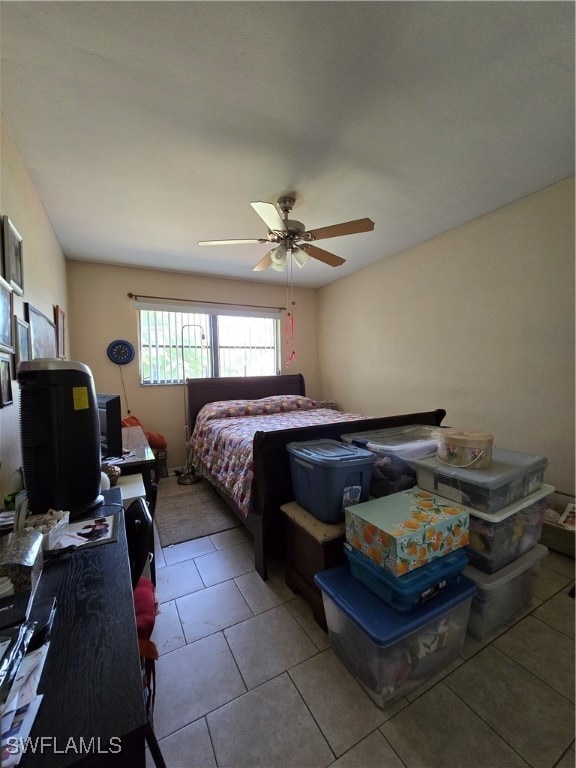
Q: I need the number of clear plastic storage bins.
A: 5